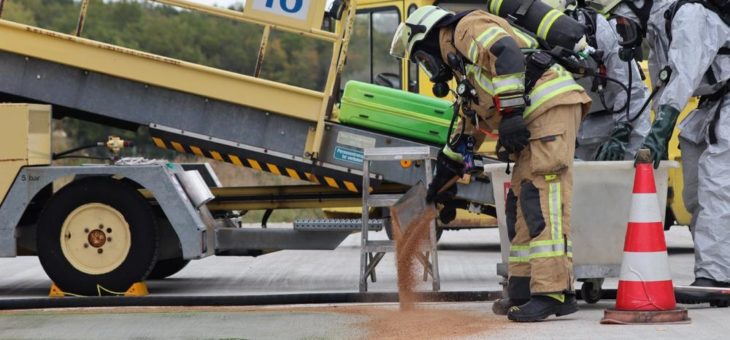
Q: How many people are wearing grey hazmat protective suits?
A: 2